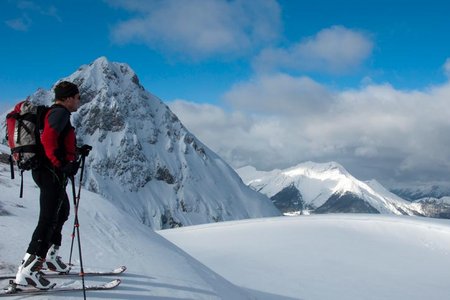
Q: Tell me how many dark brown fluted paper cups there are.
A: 0